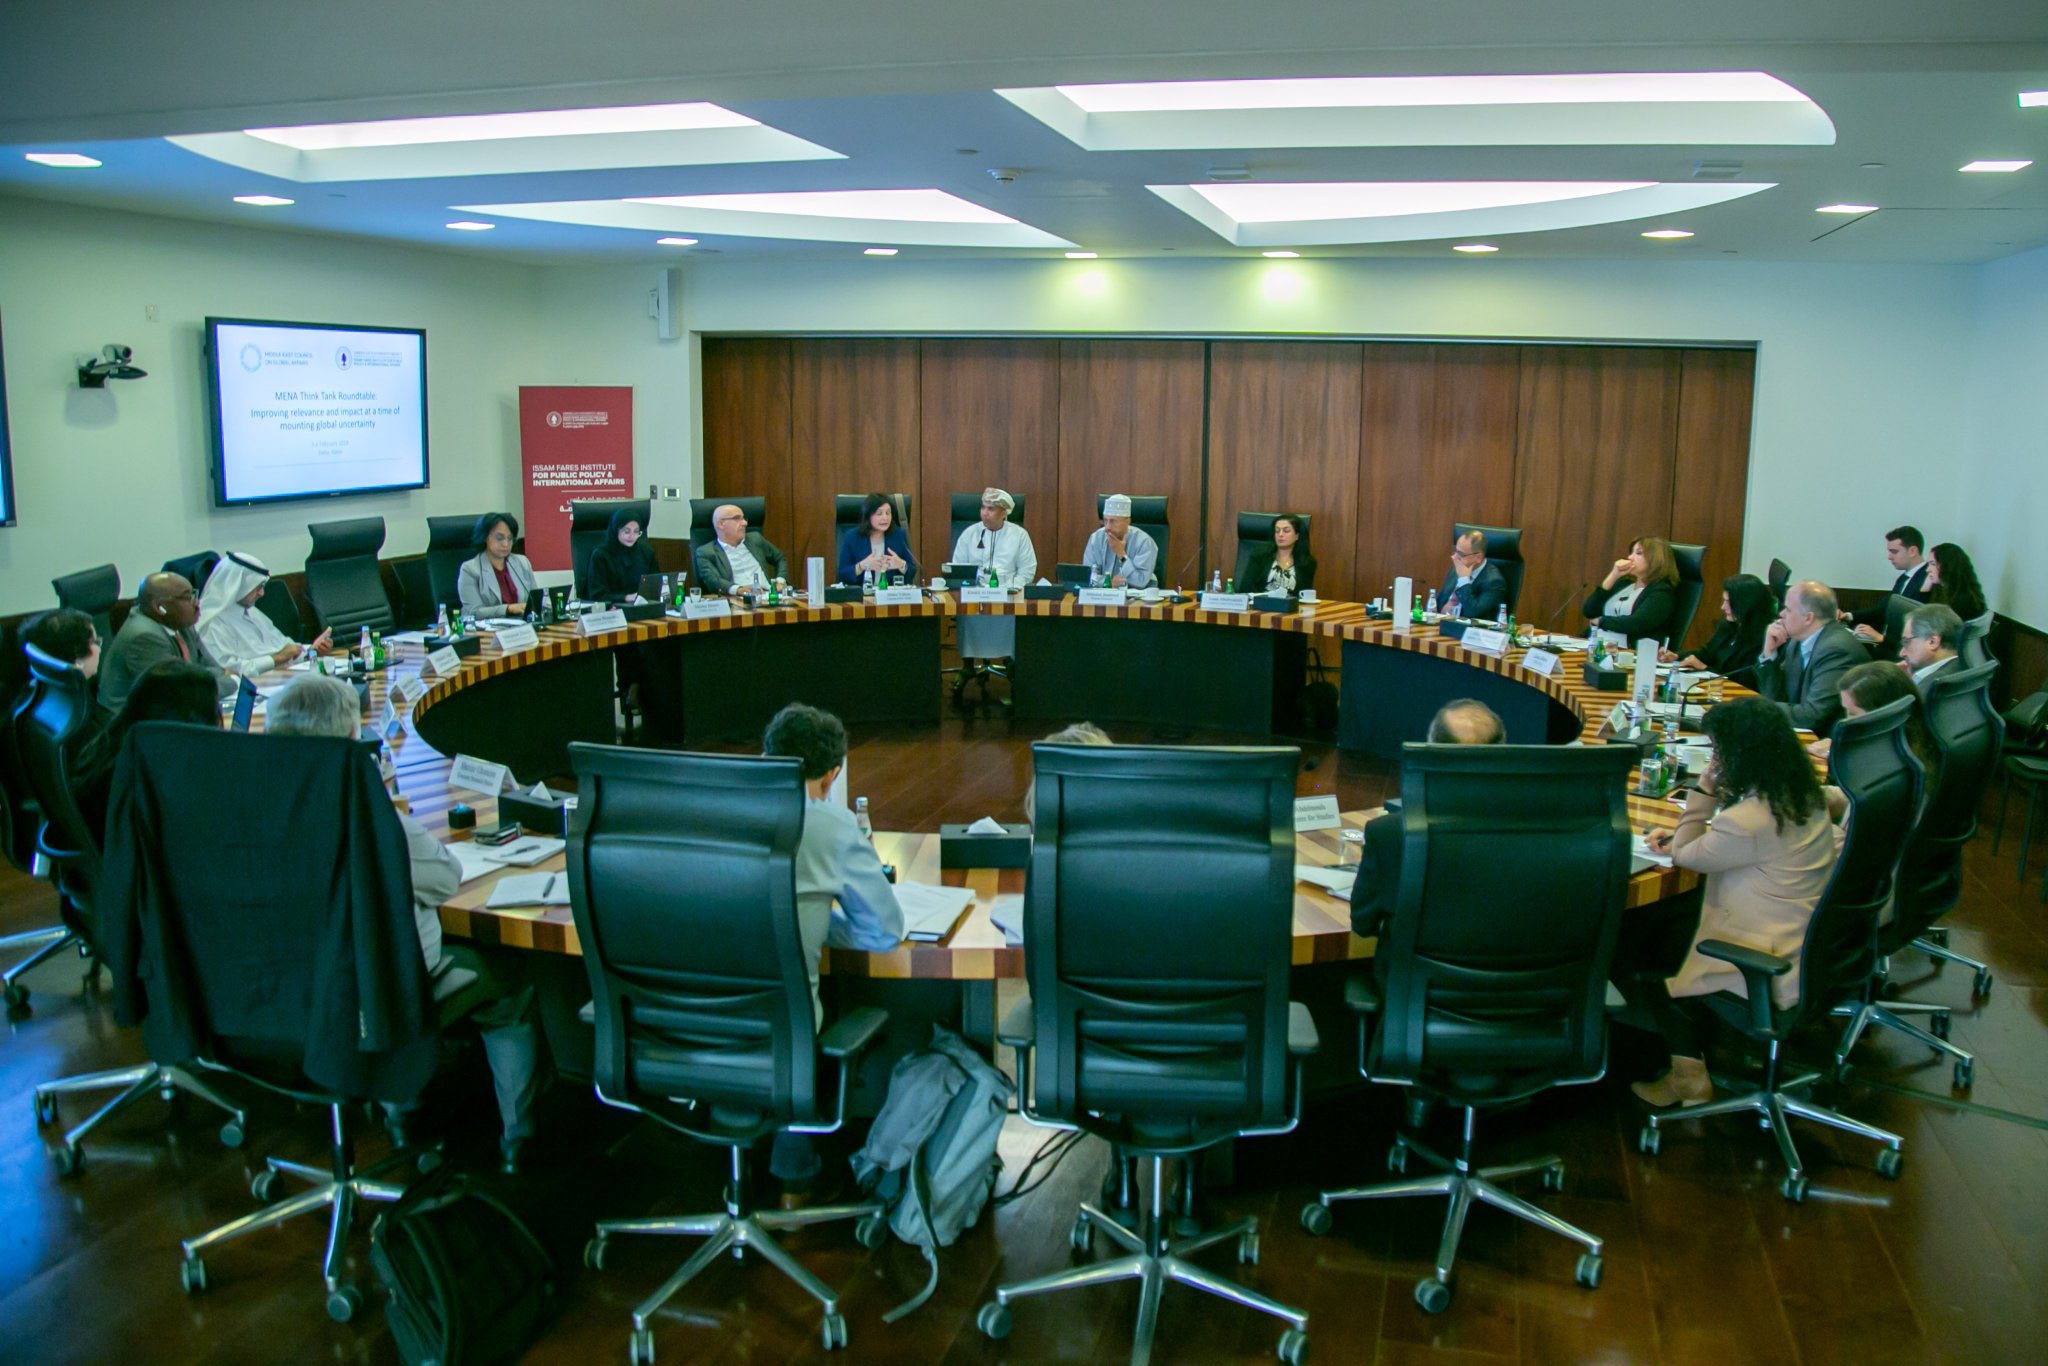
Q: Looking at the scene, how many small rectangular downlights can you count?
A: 12